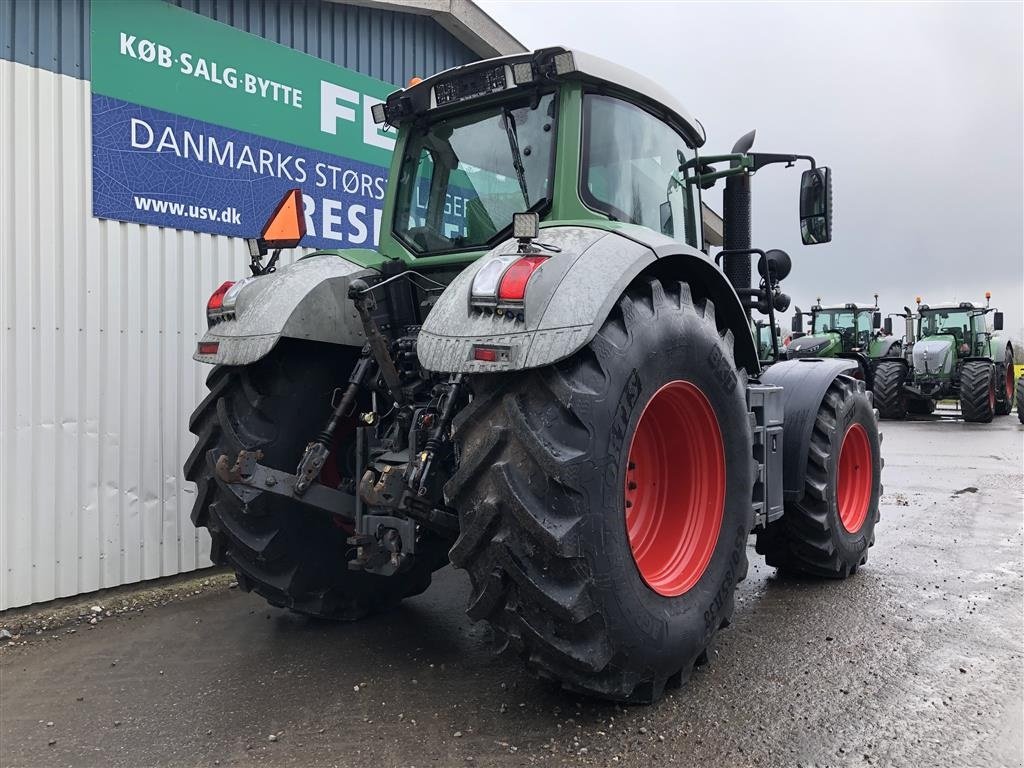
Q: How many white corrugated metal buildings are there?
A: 1